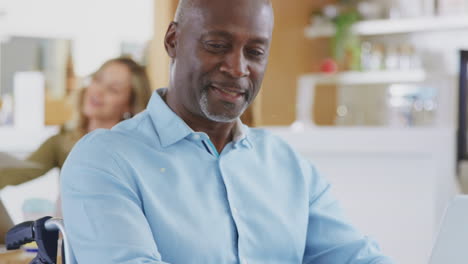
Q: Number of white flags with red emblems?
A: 0